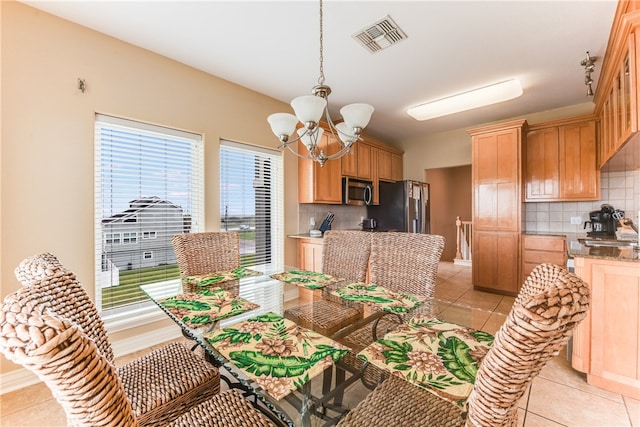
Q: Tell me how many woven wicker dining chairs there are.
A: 6